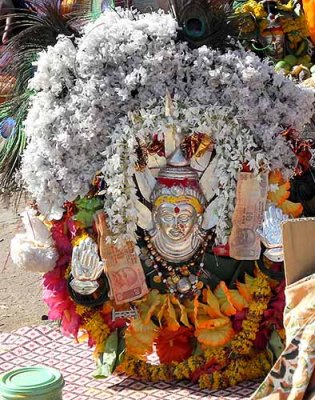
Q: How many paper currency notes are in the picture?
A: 2